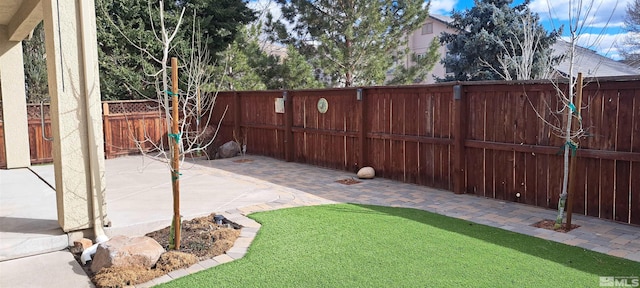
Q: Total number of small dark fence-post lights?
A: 3